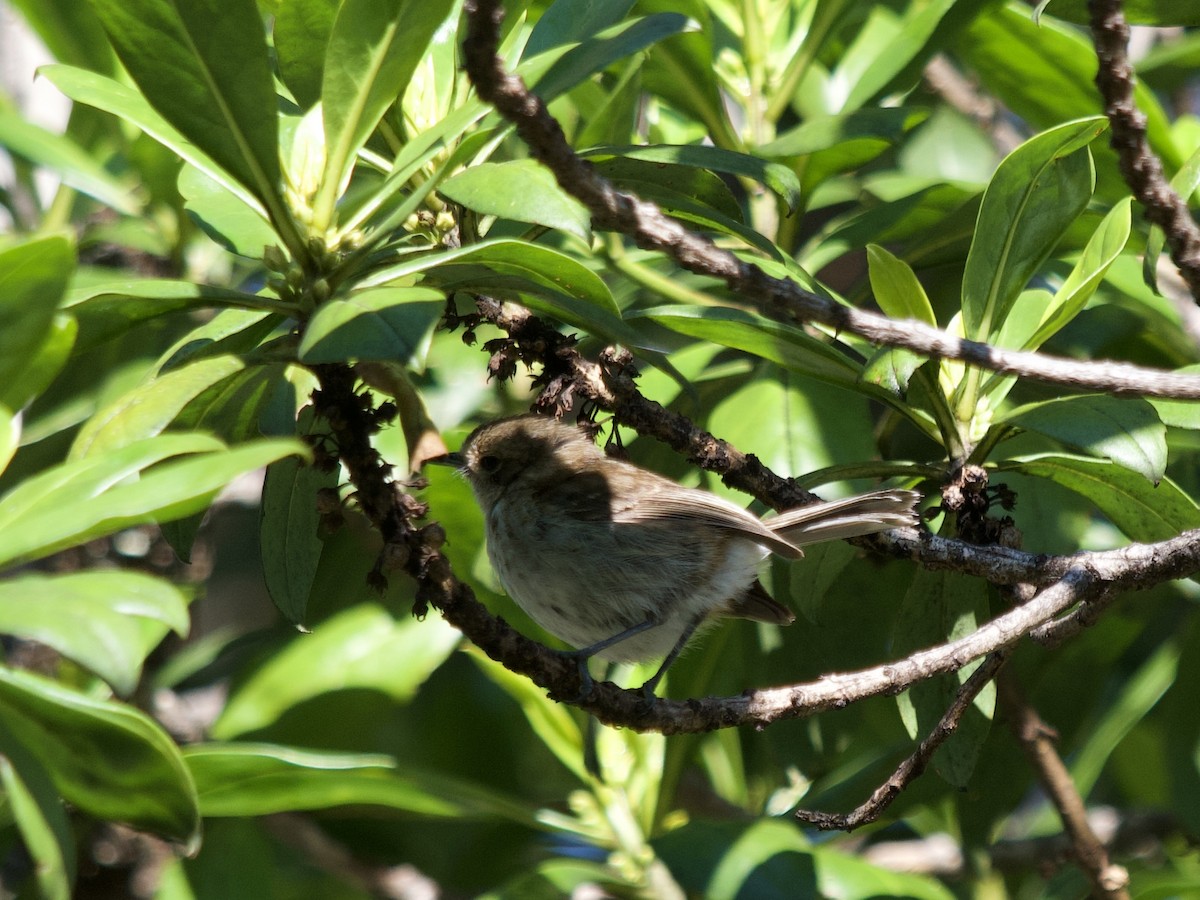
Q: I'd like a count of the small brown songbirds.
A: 1